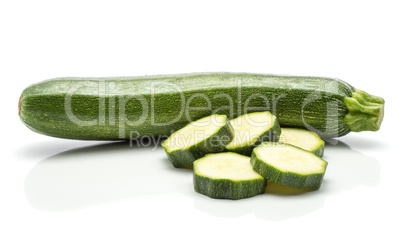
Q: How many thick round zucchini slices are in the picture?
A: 5